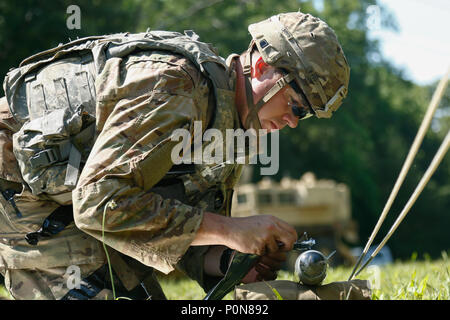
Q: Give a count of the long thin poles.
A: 2